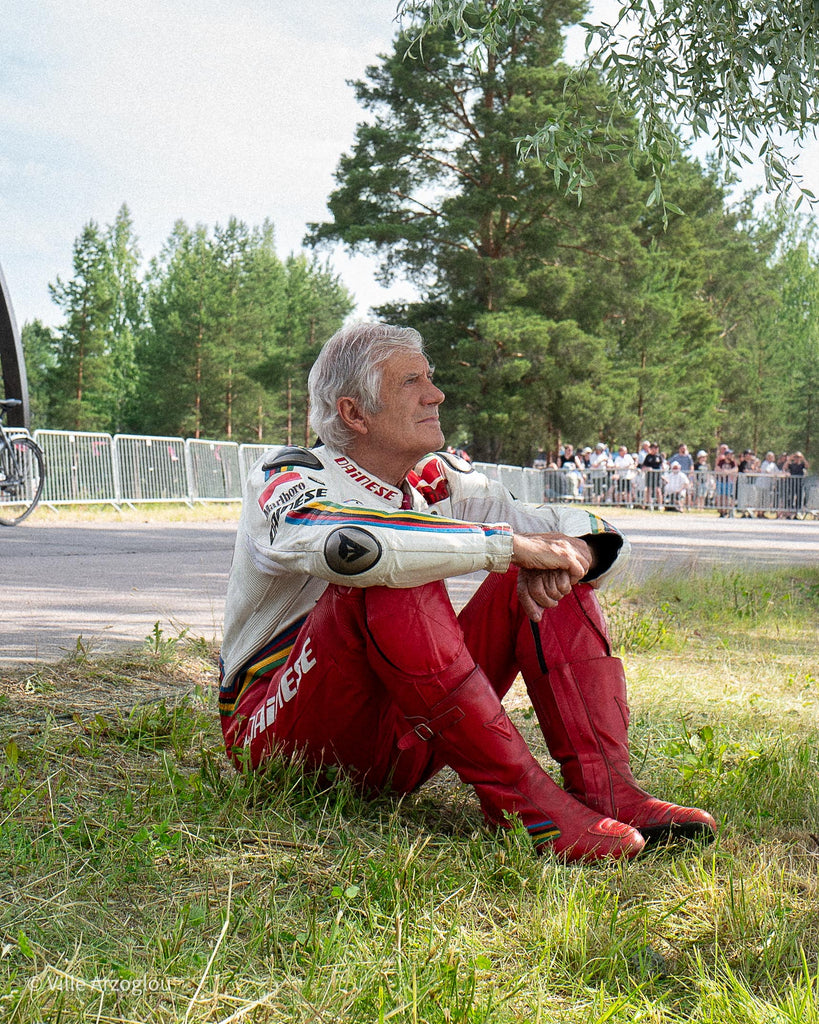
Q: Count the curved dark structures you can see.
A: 1